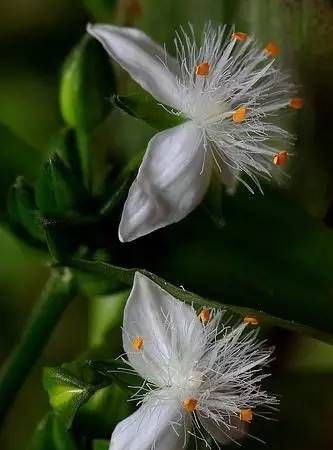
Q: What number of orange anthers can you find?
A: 11